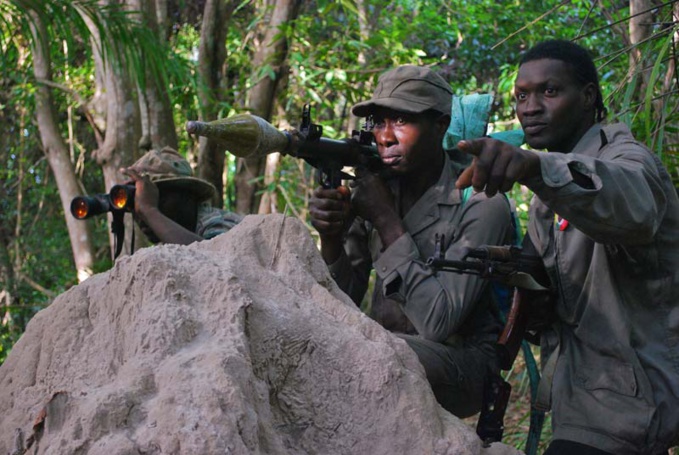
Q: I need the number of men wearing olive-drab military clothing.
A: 2